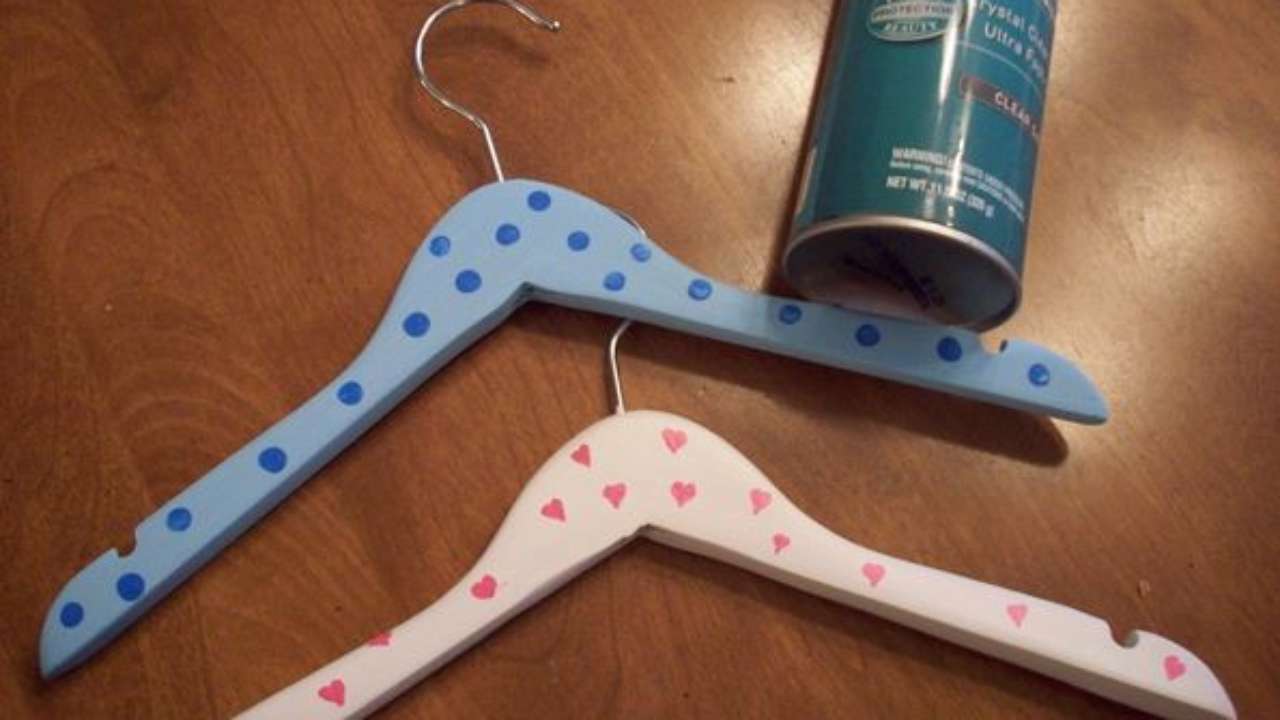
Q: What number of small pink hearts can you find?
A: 13